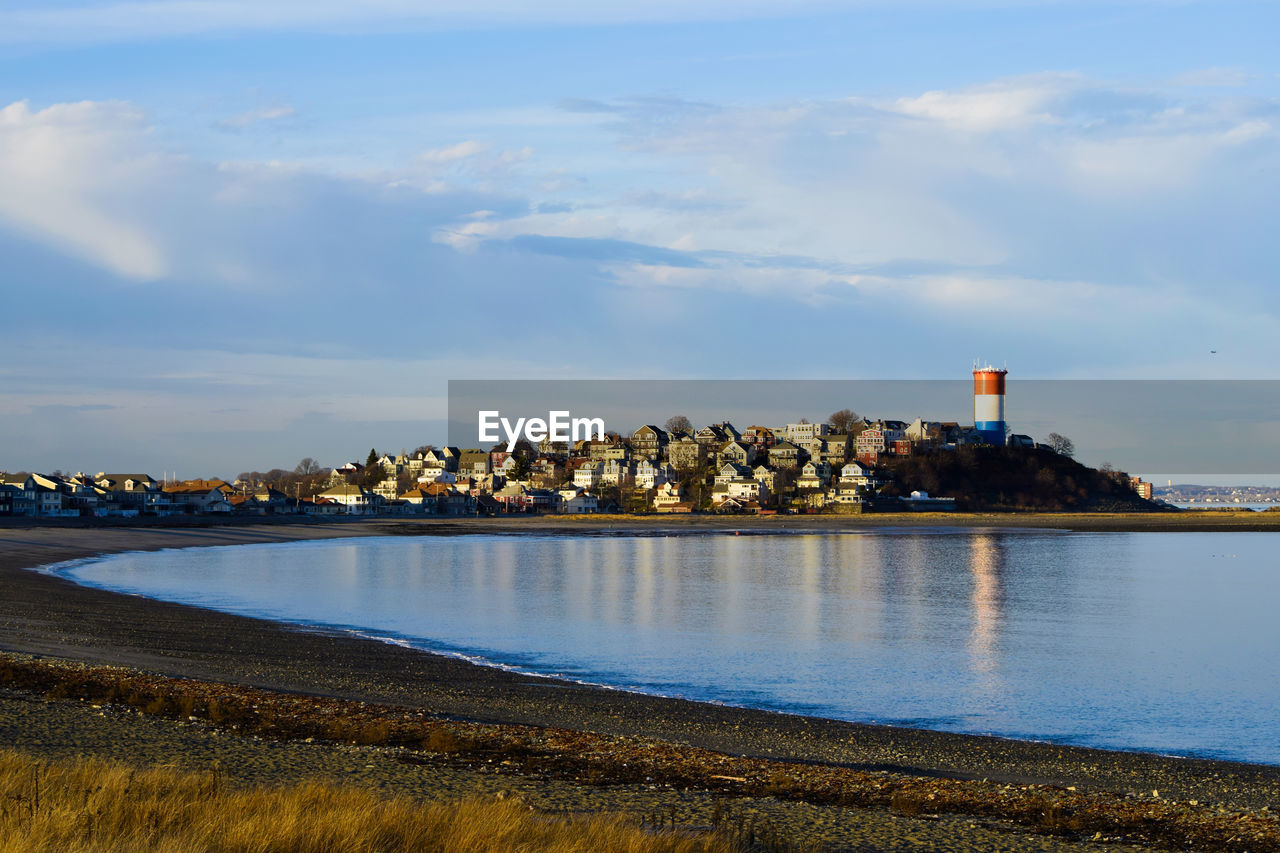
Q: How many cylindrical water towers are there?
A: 1